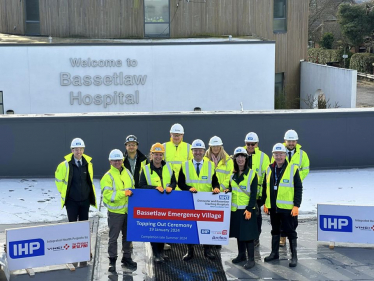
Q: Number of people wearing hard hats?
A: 11